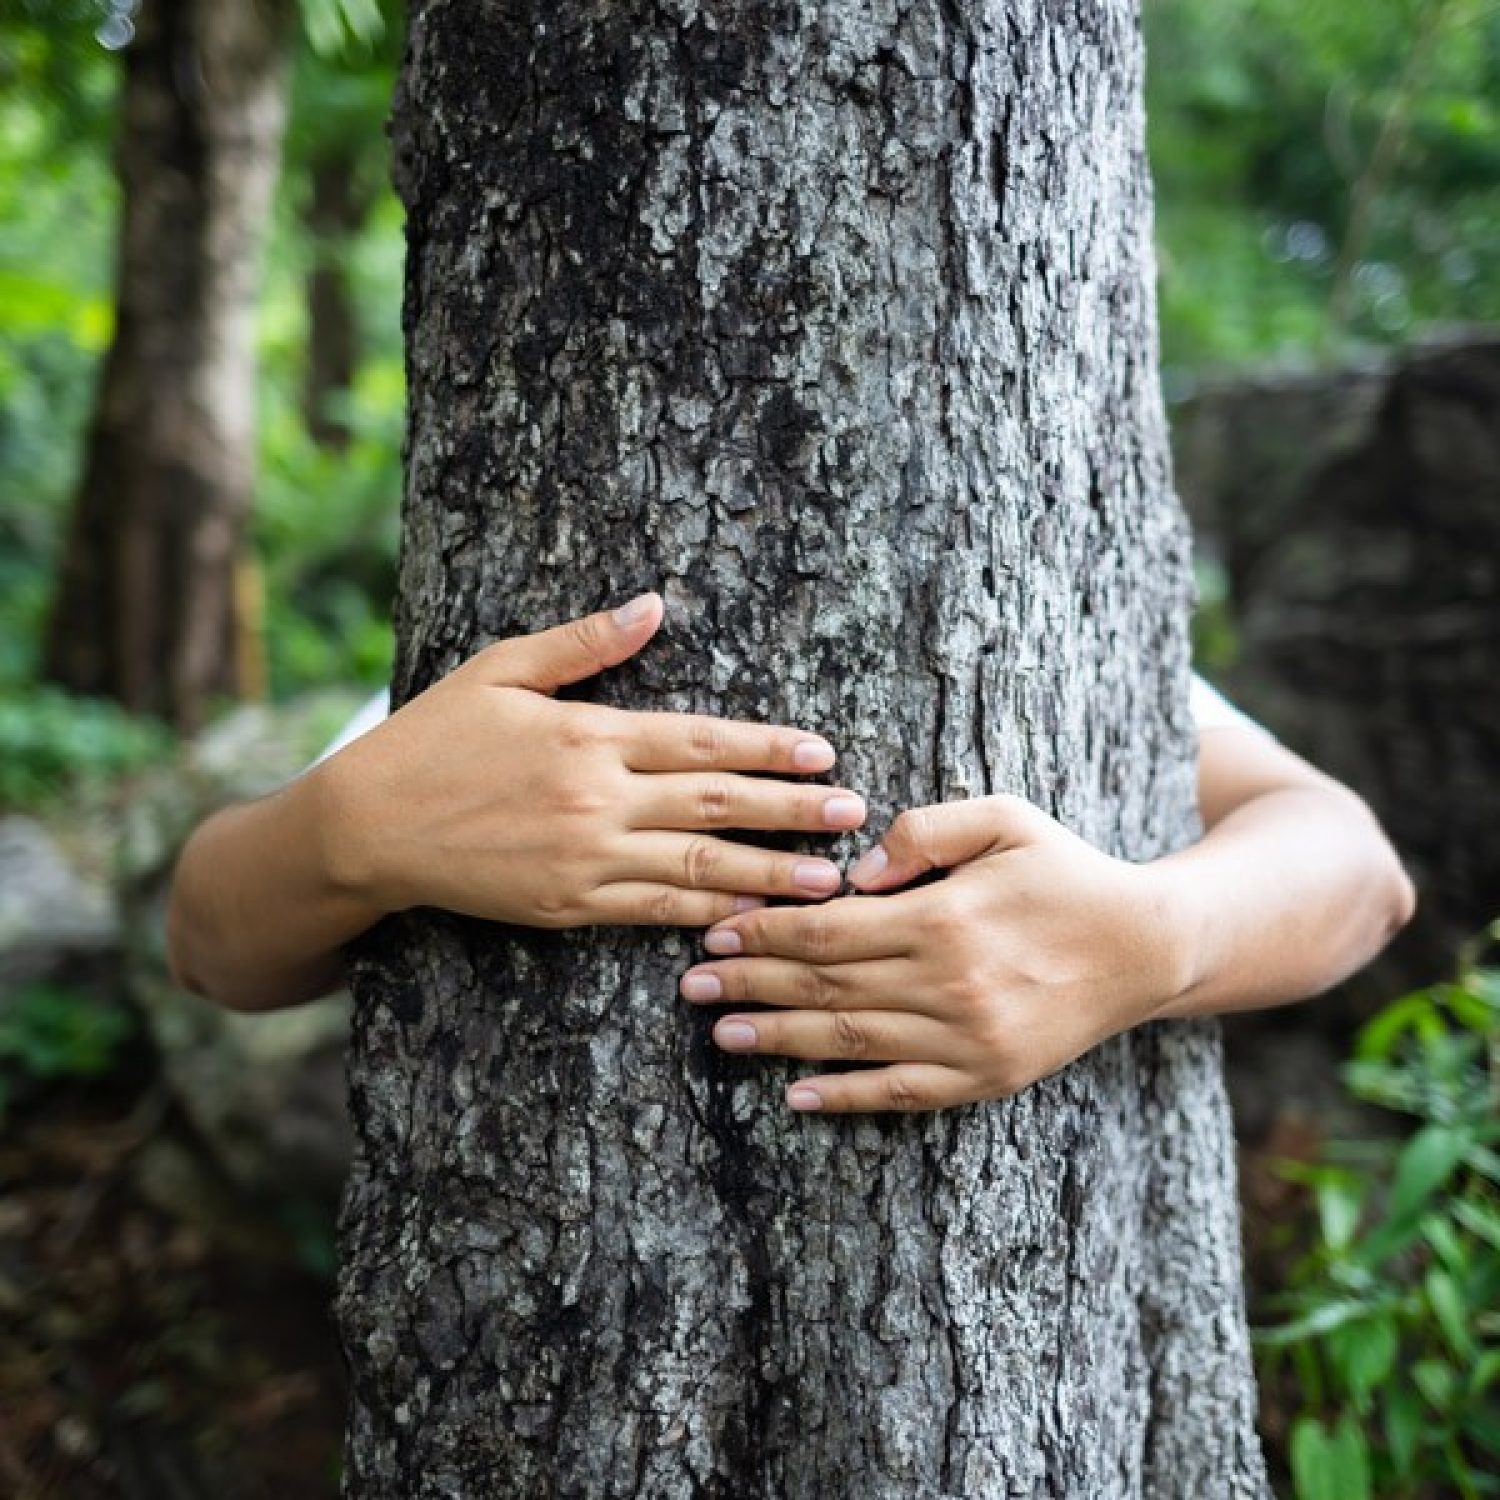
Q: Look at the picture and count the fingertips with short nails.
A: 10